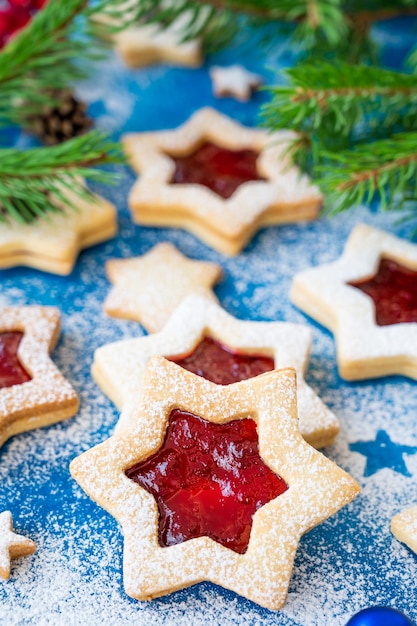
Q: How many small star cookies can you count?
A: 3